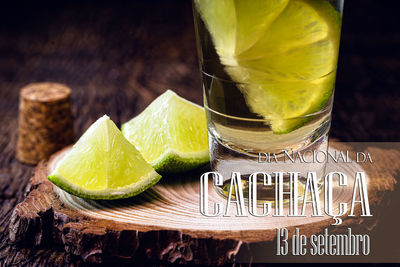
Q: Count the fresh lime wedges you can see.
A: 2